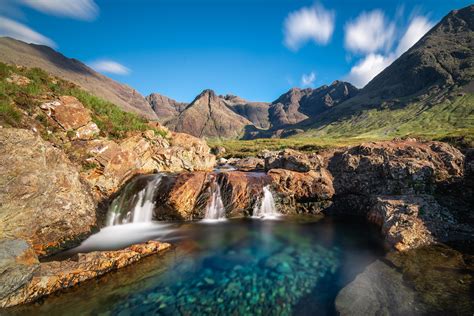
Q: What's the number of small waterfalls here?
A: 3